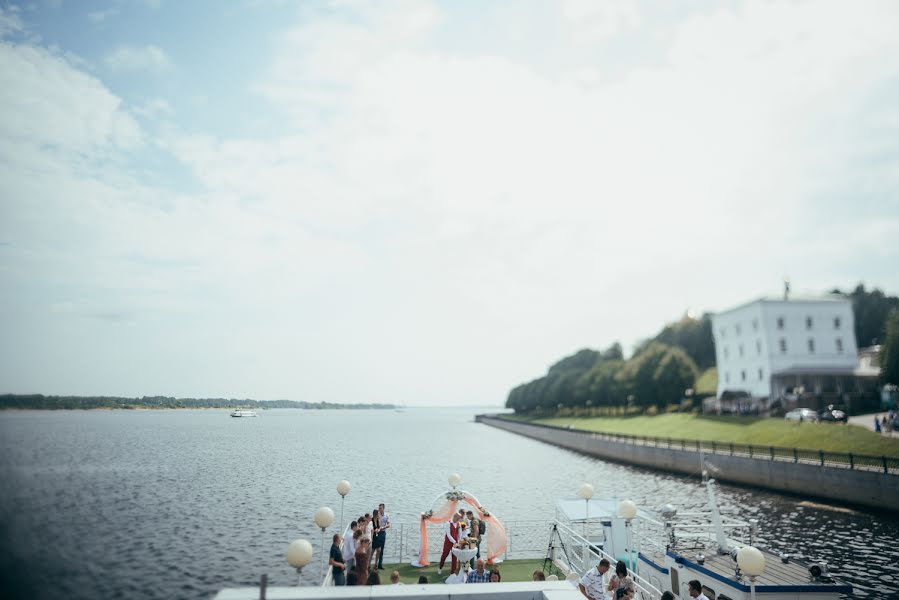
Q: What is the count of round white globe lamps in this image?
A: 7